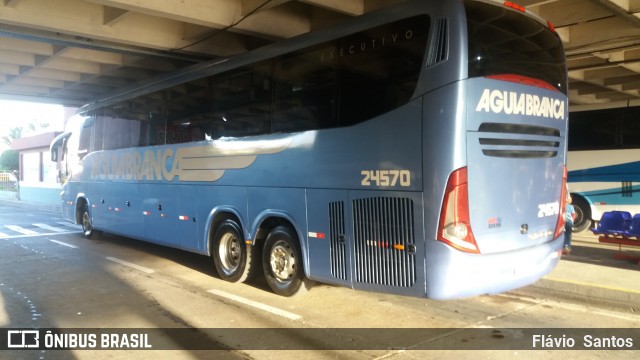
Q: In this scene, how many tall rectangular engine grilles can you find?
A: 2